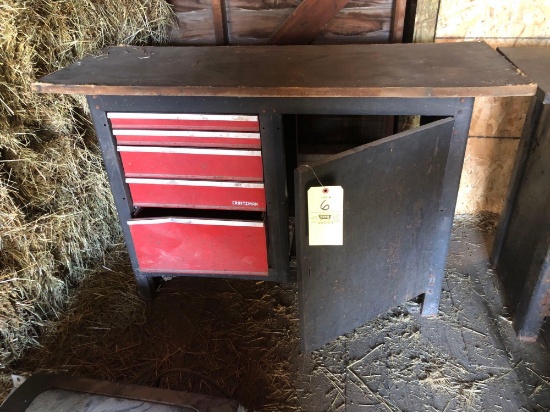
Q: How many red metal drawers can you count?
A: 5